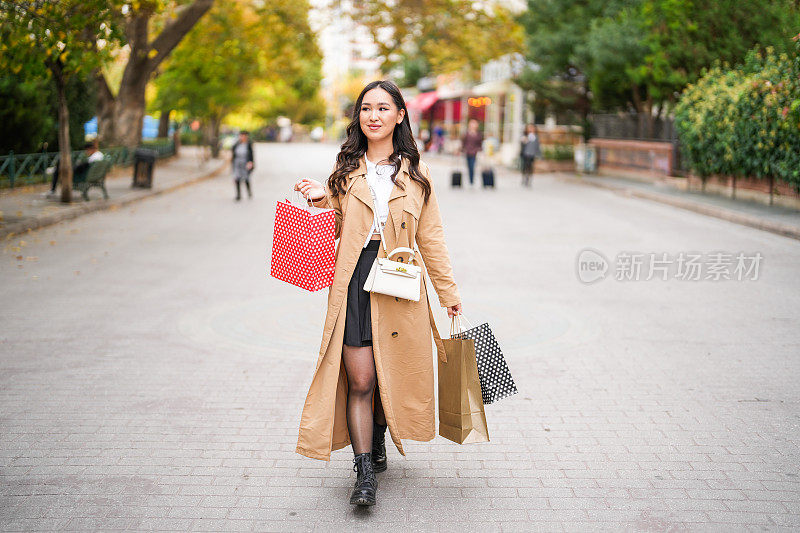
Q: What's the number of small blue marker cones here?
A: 0